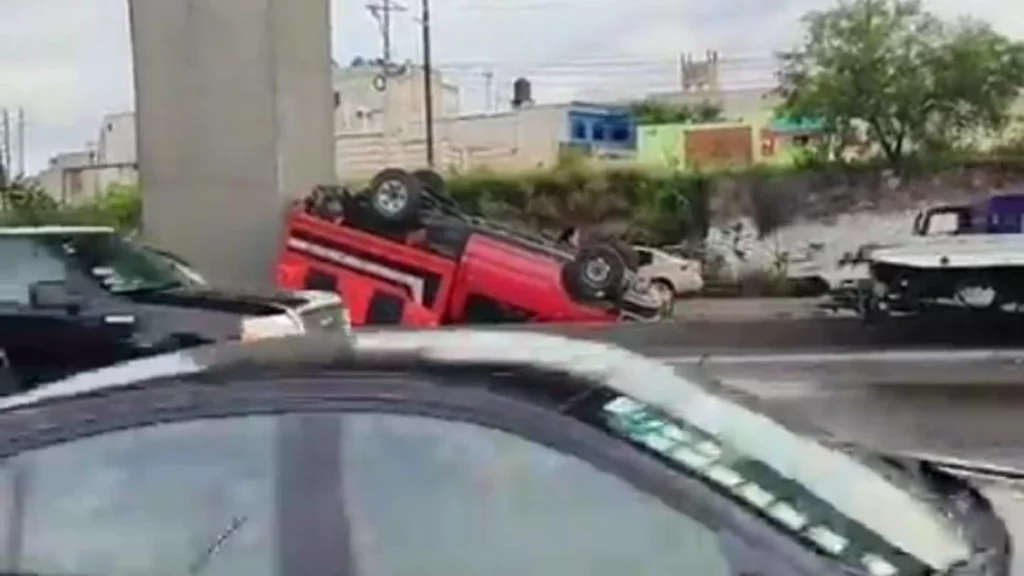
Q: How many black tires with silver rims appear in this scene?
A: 2